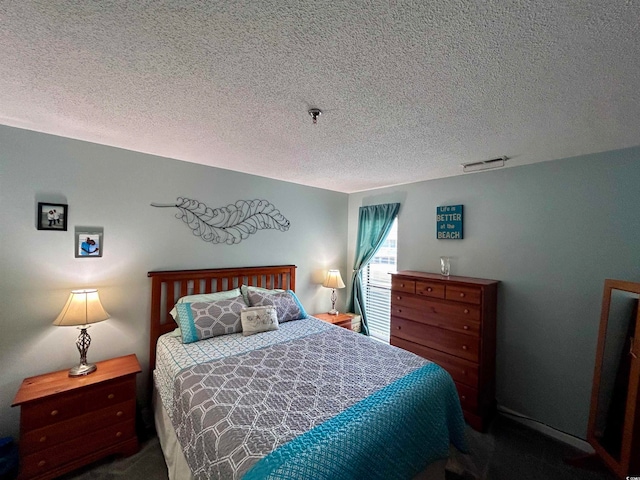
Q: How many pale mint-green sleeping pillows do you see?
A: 2